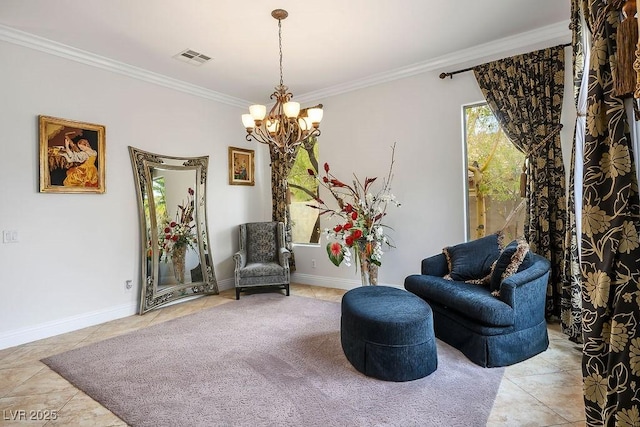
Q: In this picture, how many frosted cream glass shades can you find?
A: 6